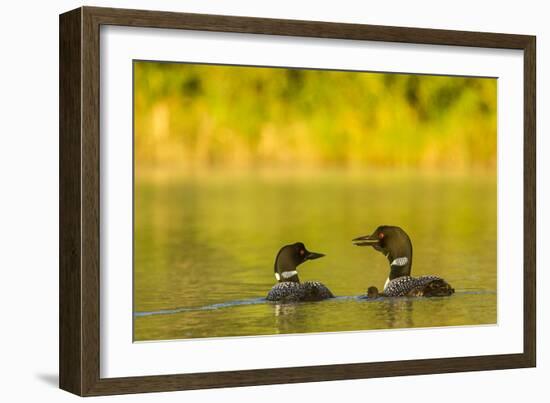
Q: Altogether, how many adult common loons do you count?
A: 2